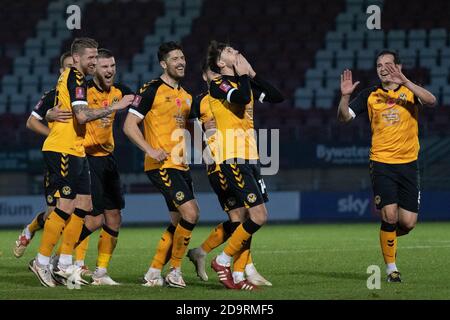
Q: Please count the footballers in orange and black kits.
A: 7